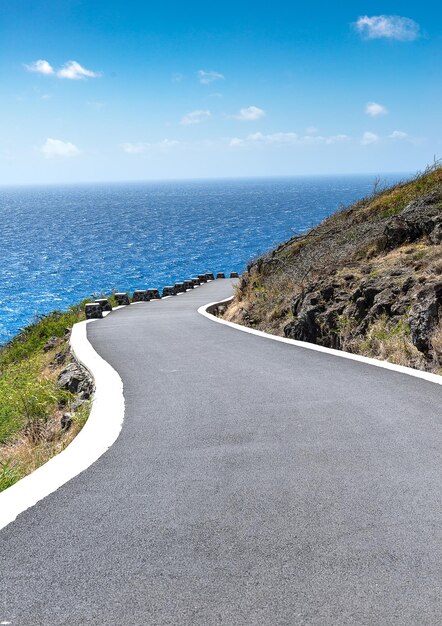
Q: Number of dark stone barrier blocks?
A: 13